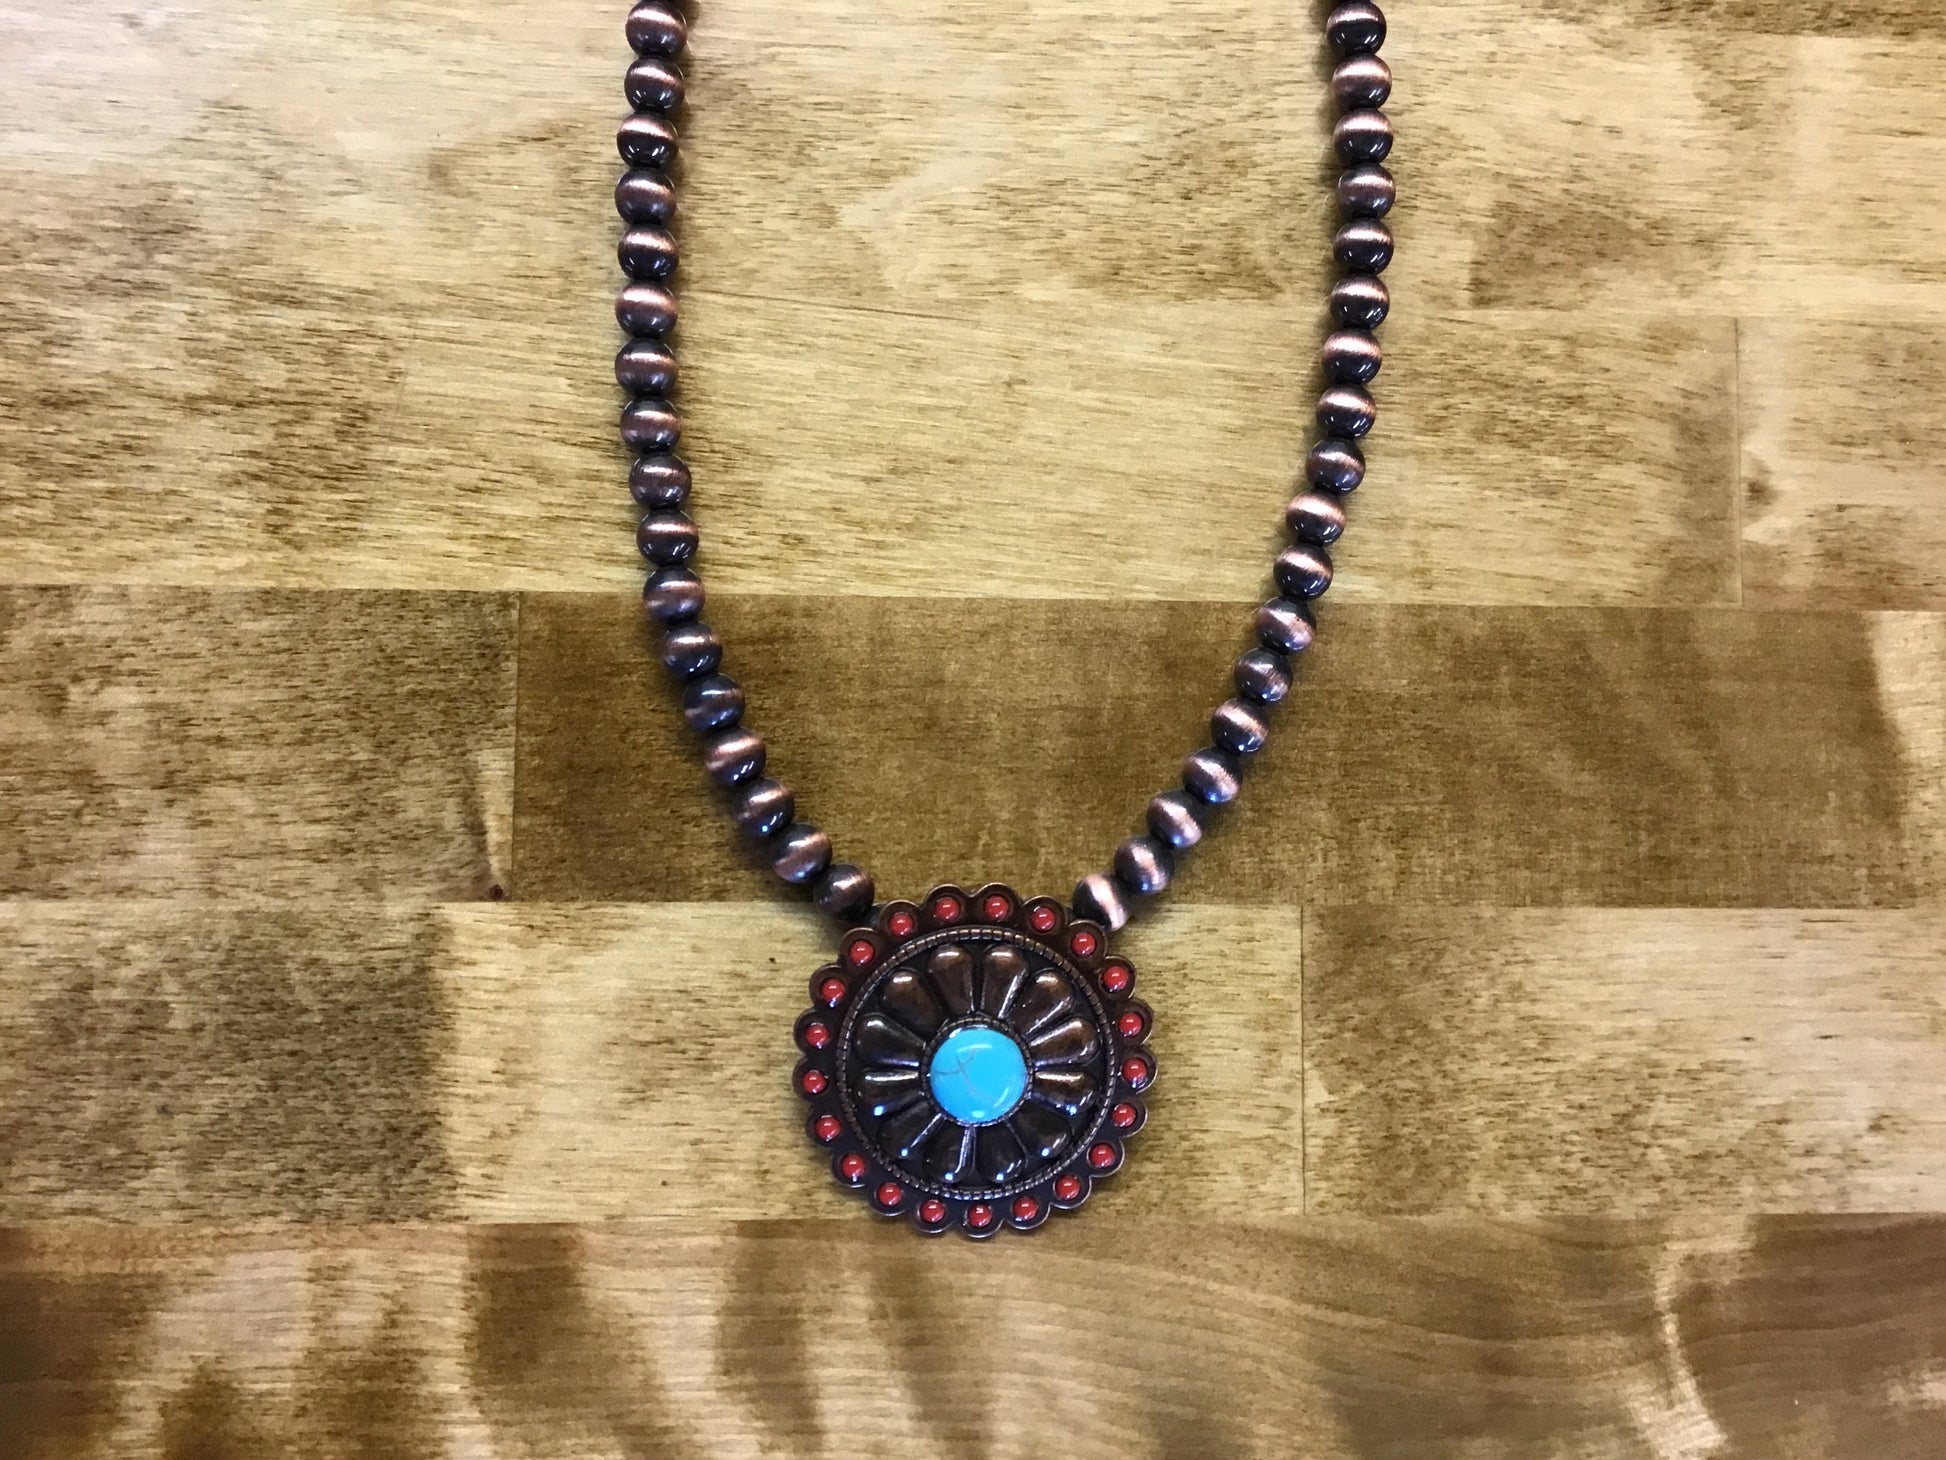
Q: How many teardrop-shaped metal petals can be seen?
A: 12